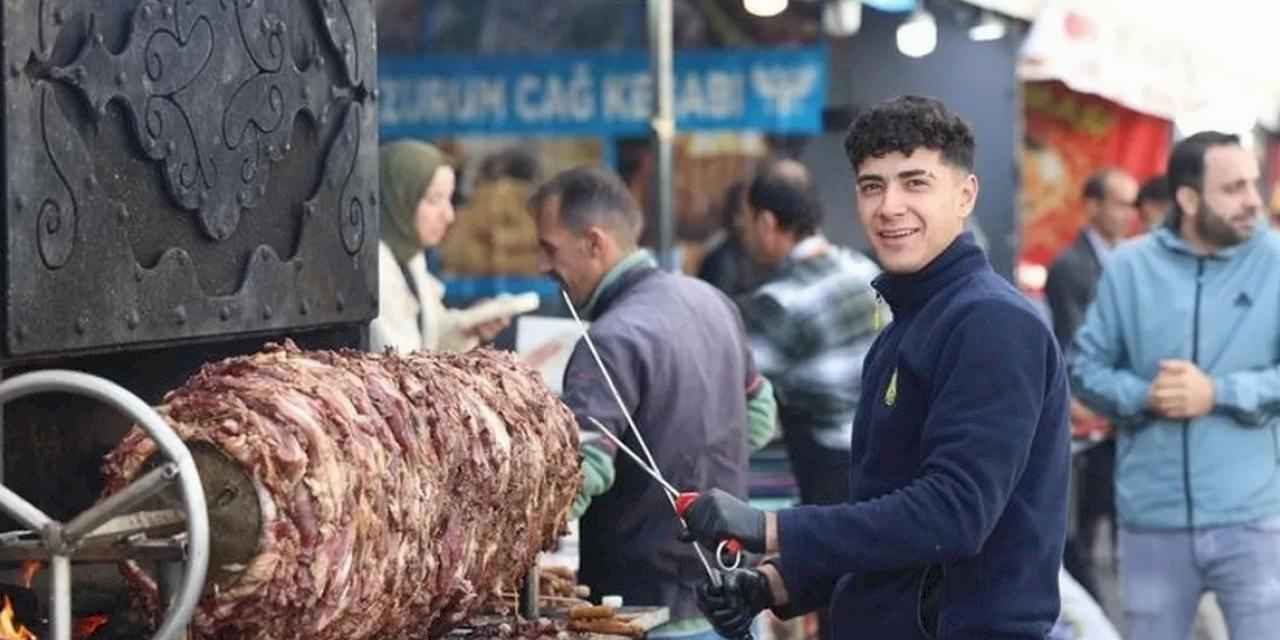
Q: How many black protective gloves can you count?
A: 2